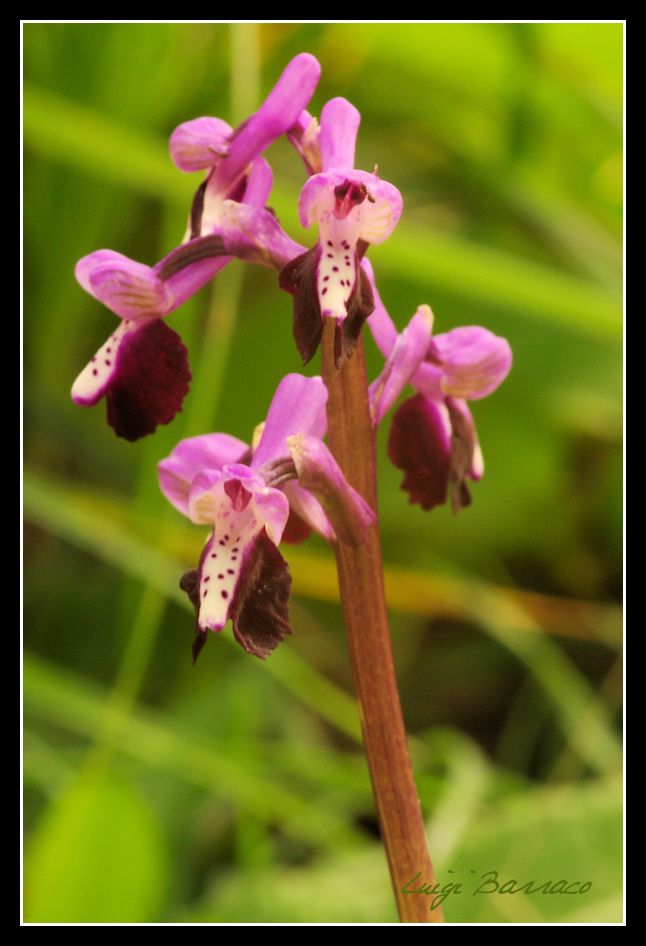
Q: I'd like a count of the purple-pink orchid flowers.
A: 5